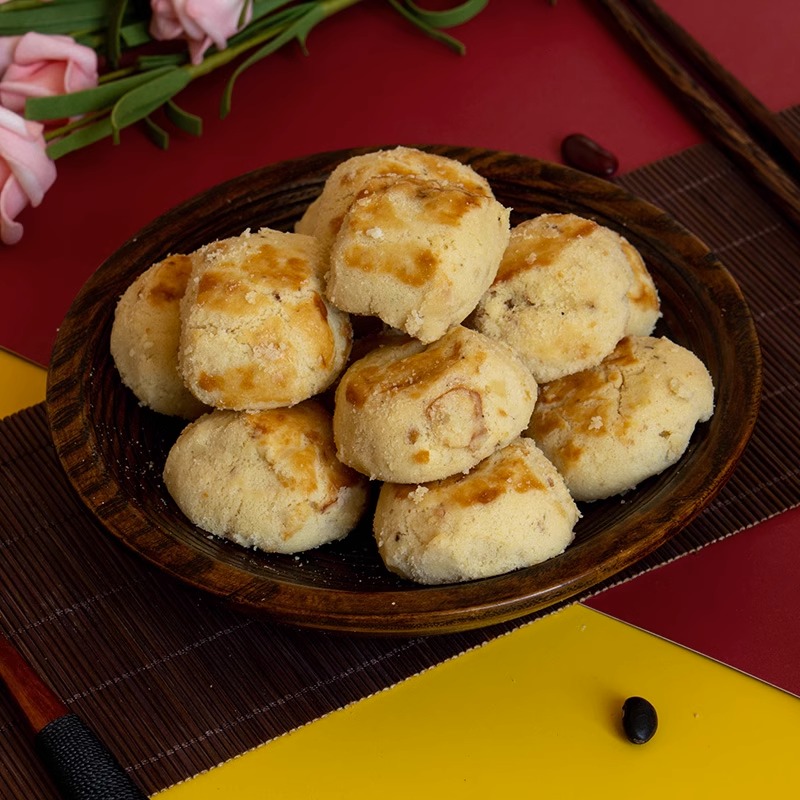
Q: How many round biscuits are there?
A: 10